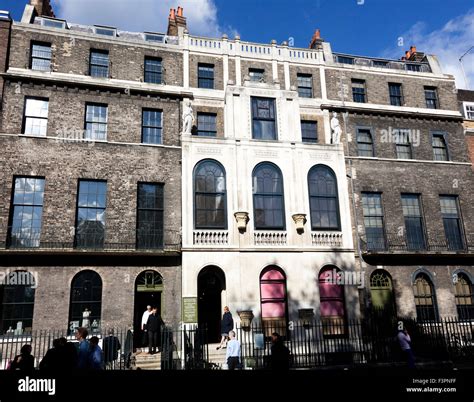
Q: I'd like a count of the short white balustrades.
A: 3